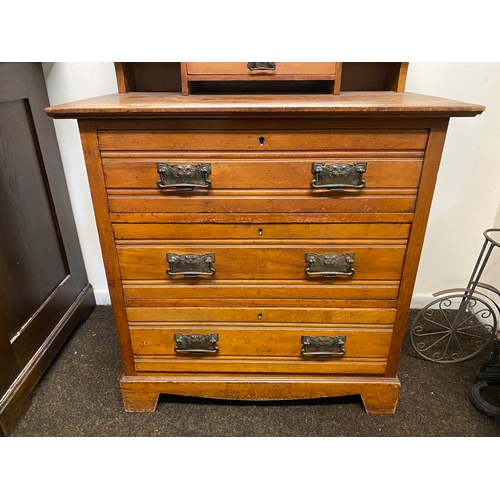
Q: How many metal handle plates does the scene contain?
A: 7